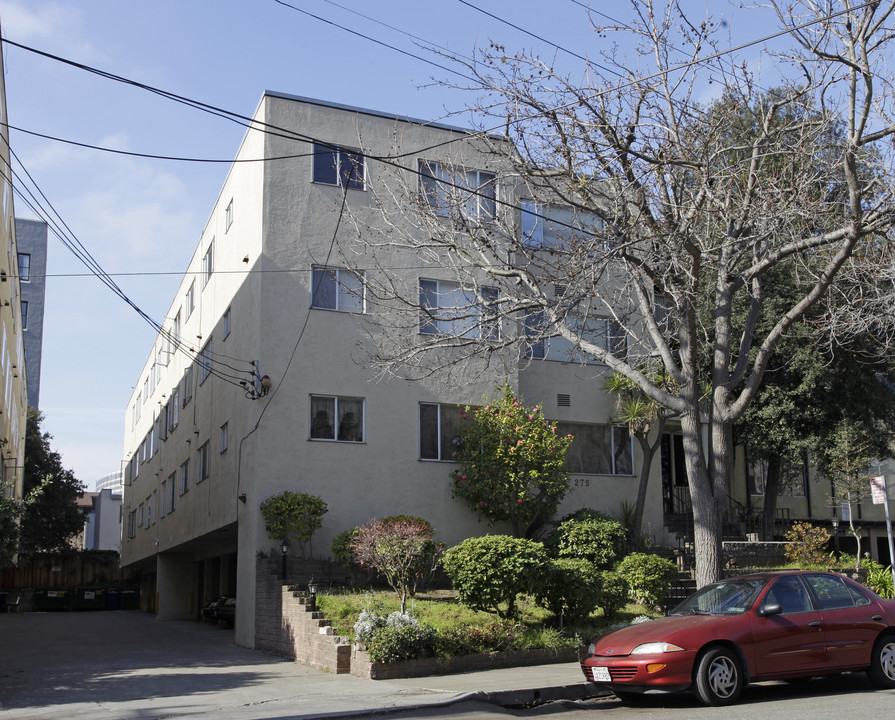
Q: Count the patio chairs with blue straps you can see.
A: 0